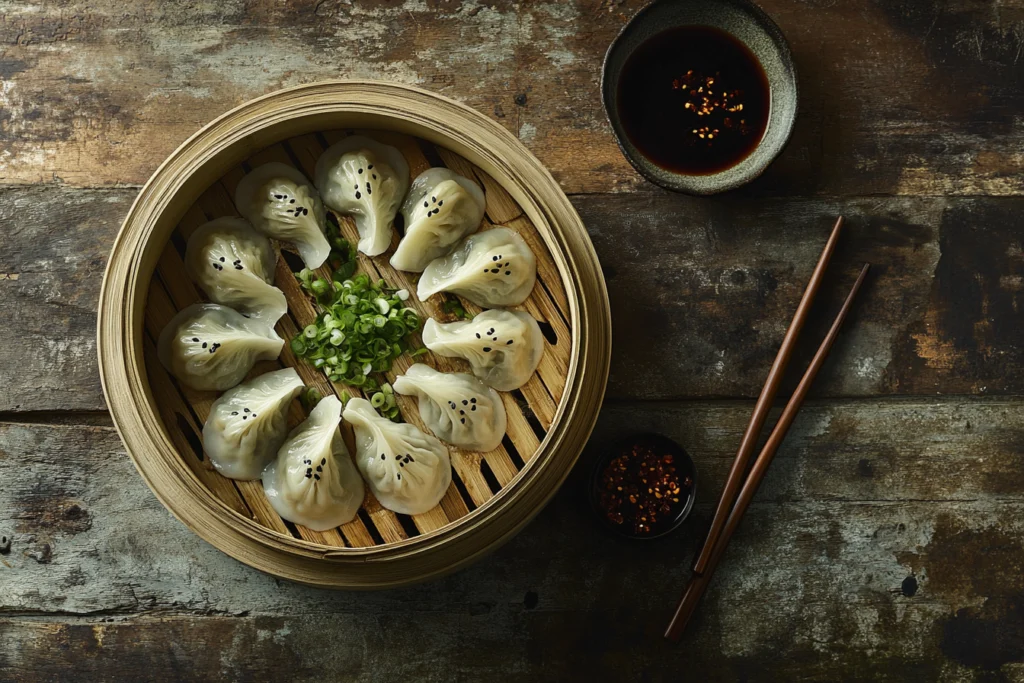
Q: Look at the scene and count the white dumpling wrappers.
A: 11